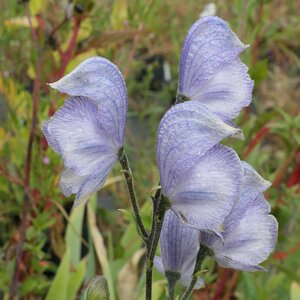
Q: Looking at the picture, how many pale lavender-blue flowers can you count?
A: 5